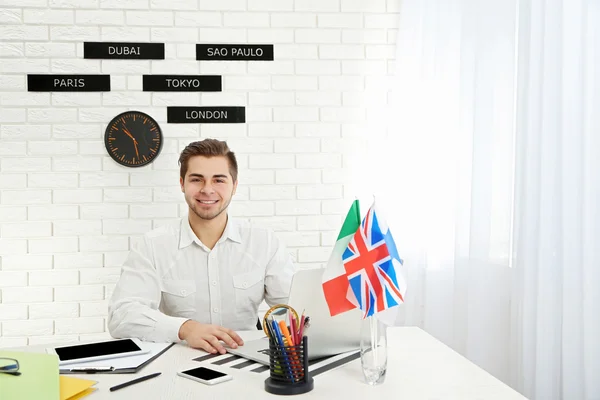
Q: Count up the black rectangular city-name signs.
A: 5